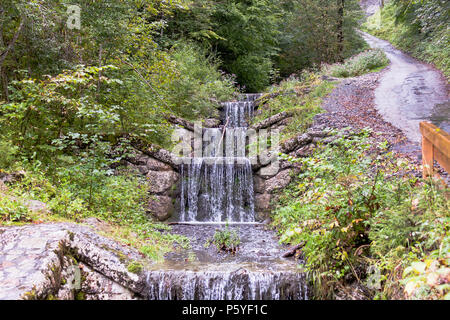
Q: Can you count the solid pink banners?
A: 0